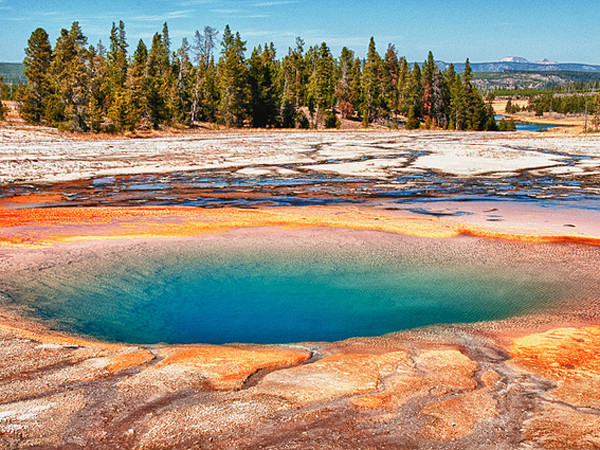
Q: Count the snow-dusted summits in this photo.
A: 2